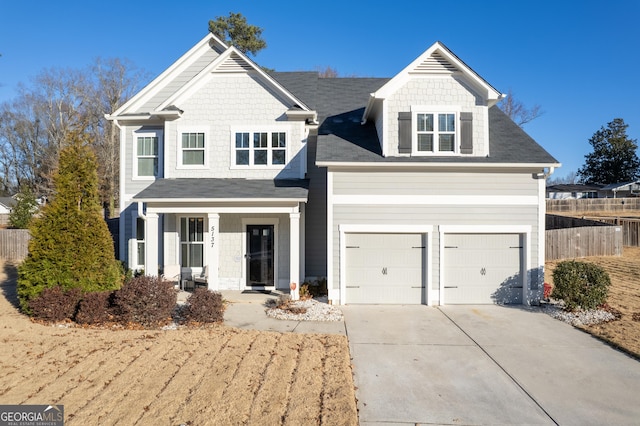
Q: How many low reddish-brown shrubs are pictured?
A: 4